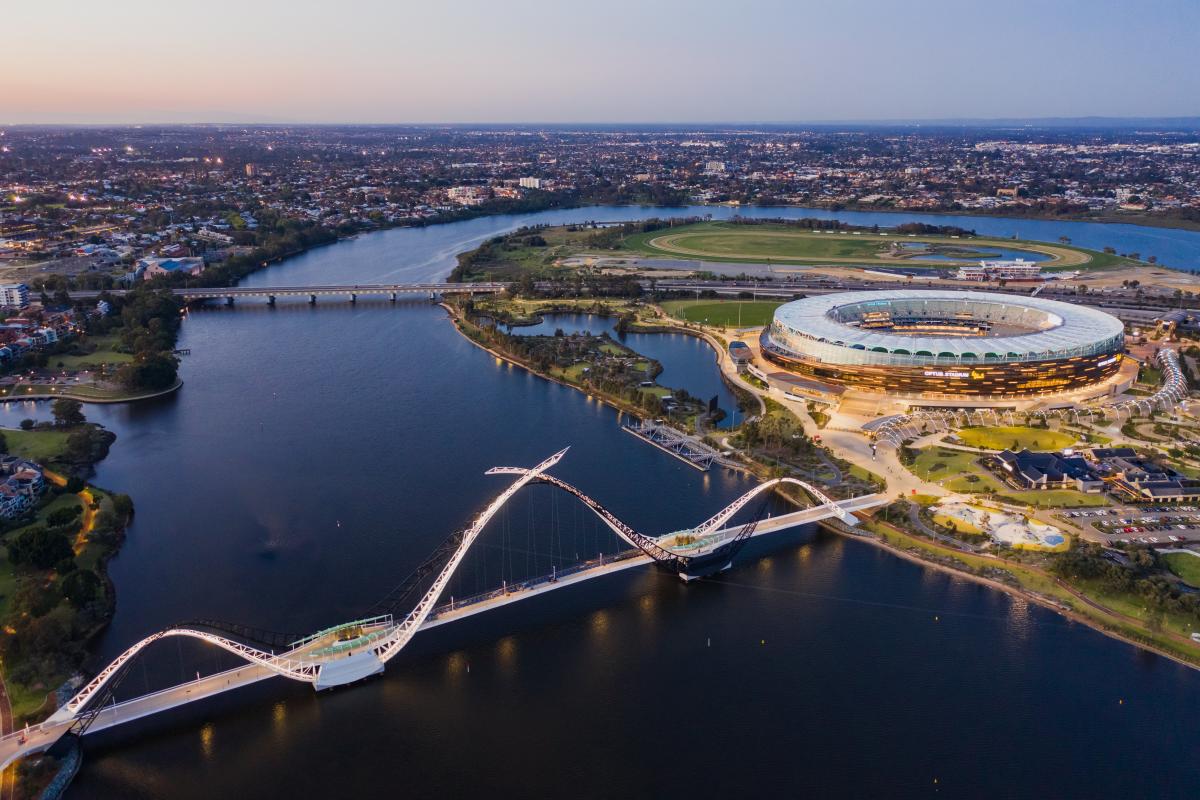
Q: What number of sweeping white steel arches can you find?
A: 3